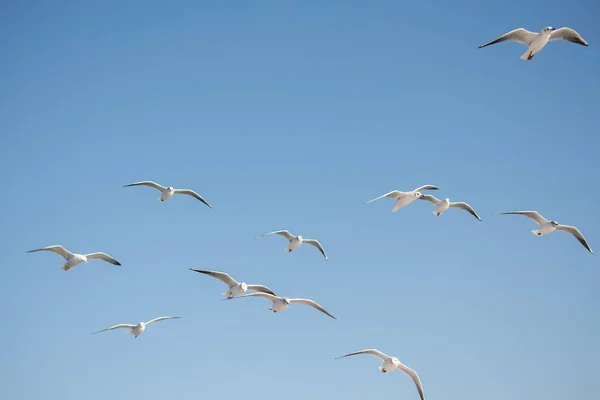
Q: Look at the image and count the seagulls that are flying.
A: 11